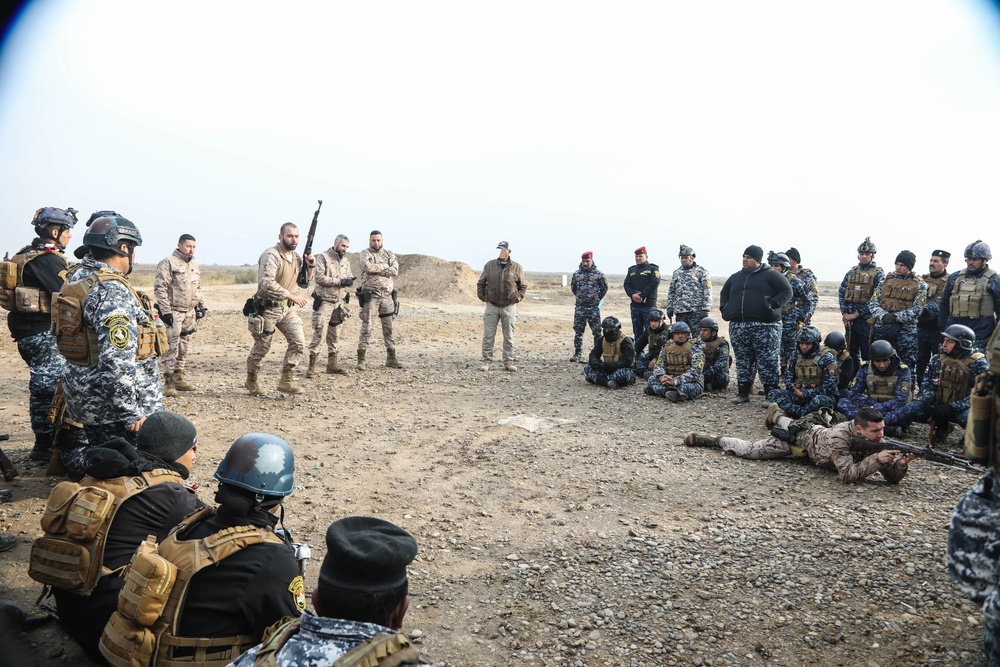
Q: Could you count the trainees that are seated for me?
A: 11